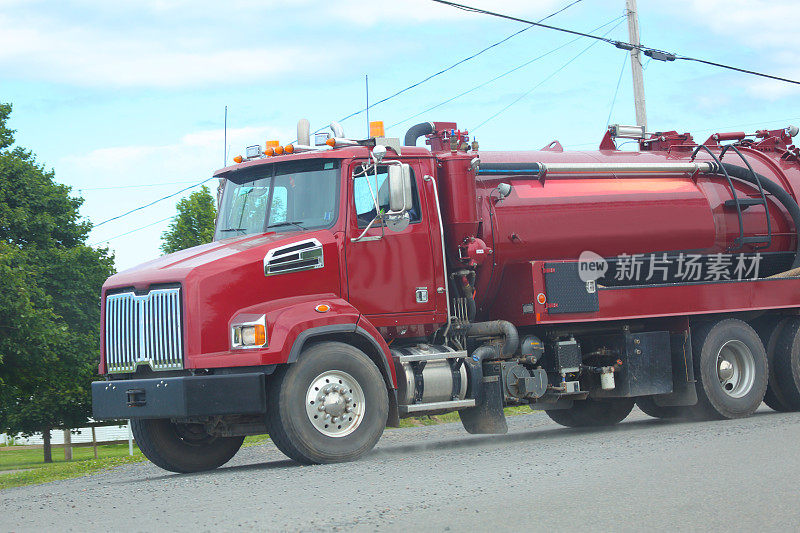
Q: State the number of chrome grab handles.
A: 1